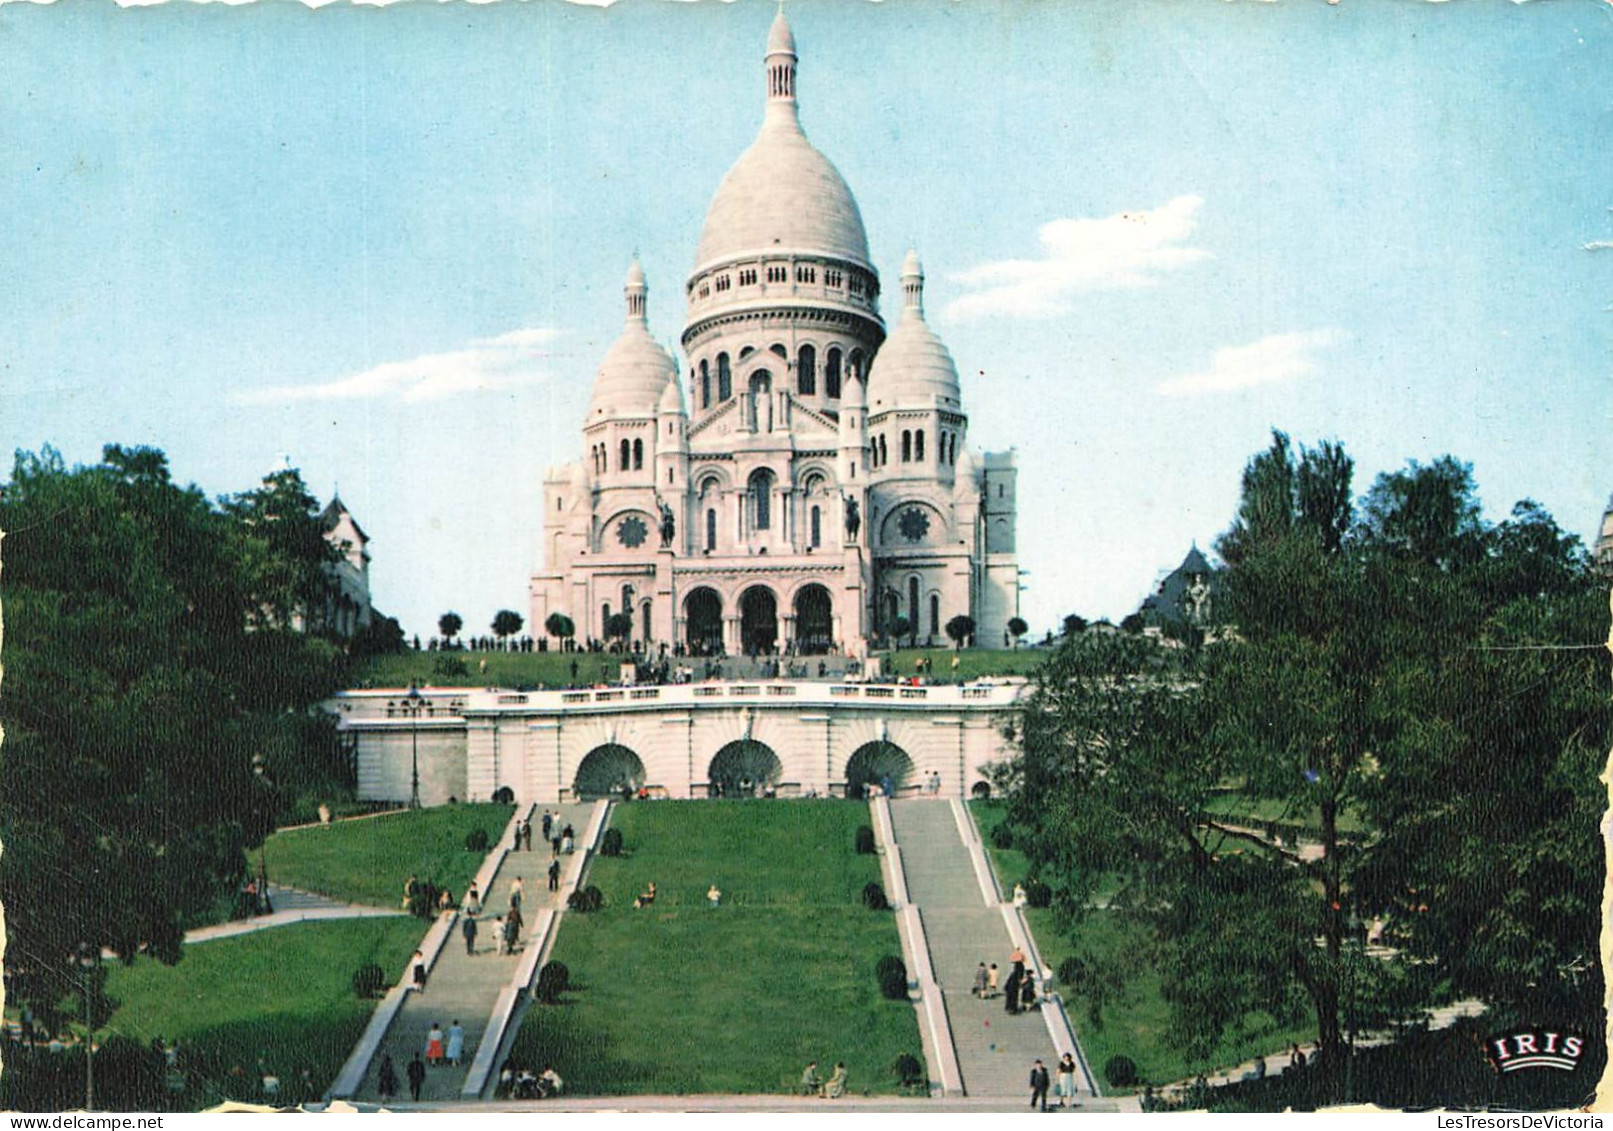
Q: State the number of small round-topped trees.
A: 8